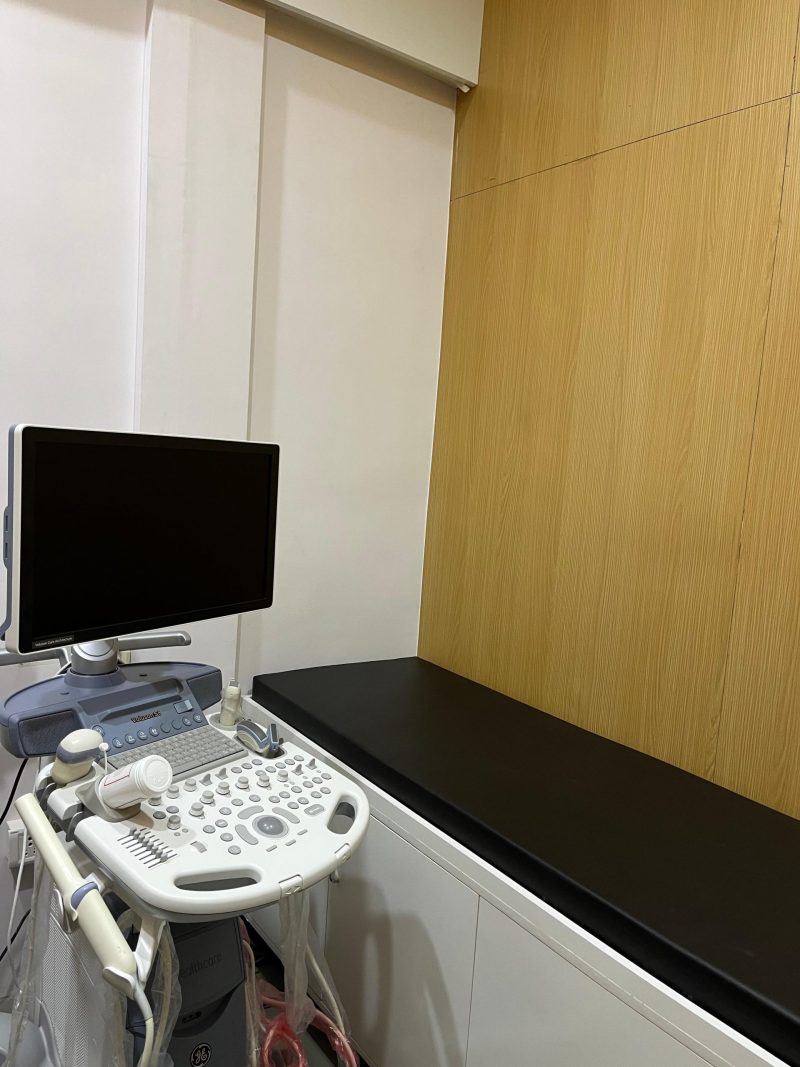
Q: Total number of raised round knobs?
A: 10